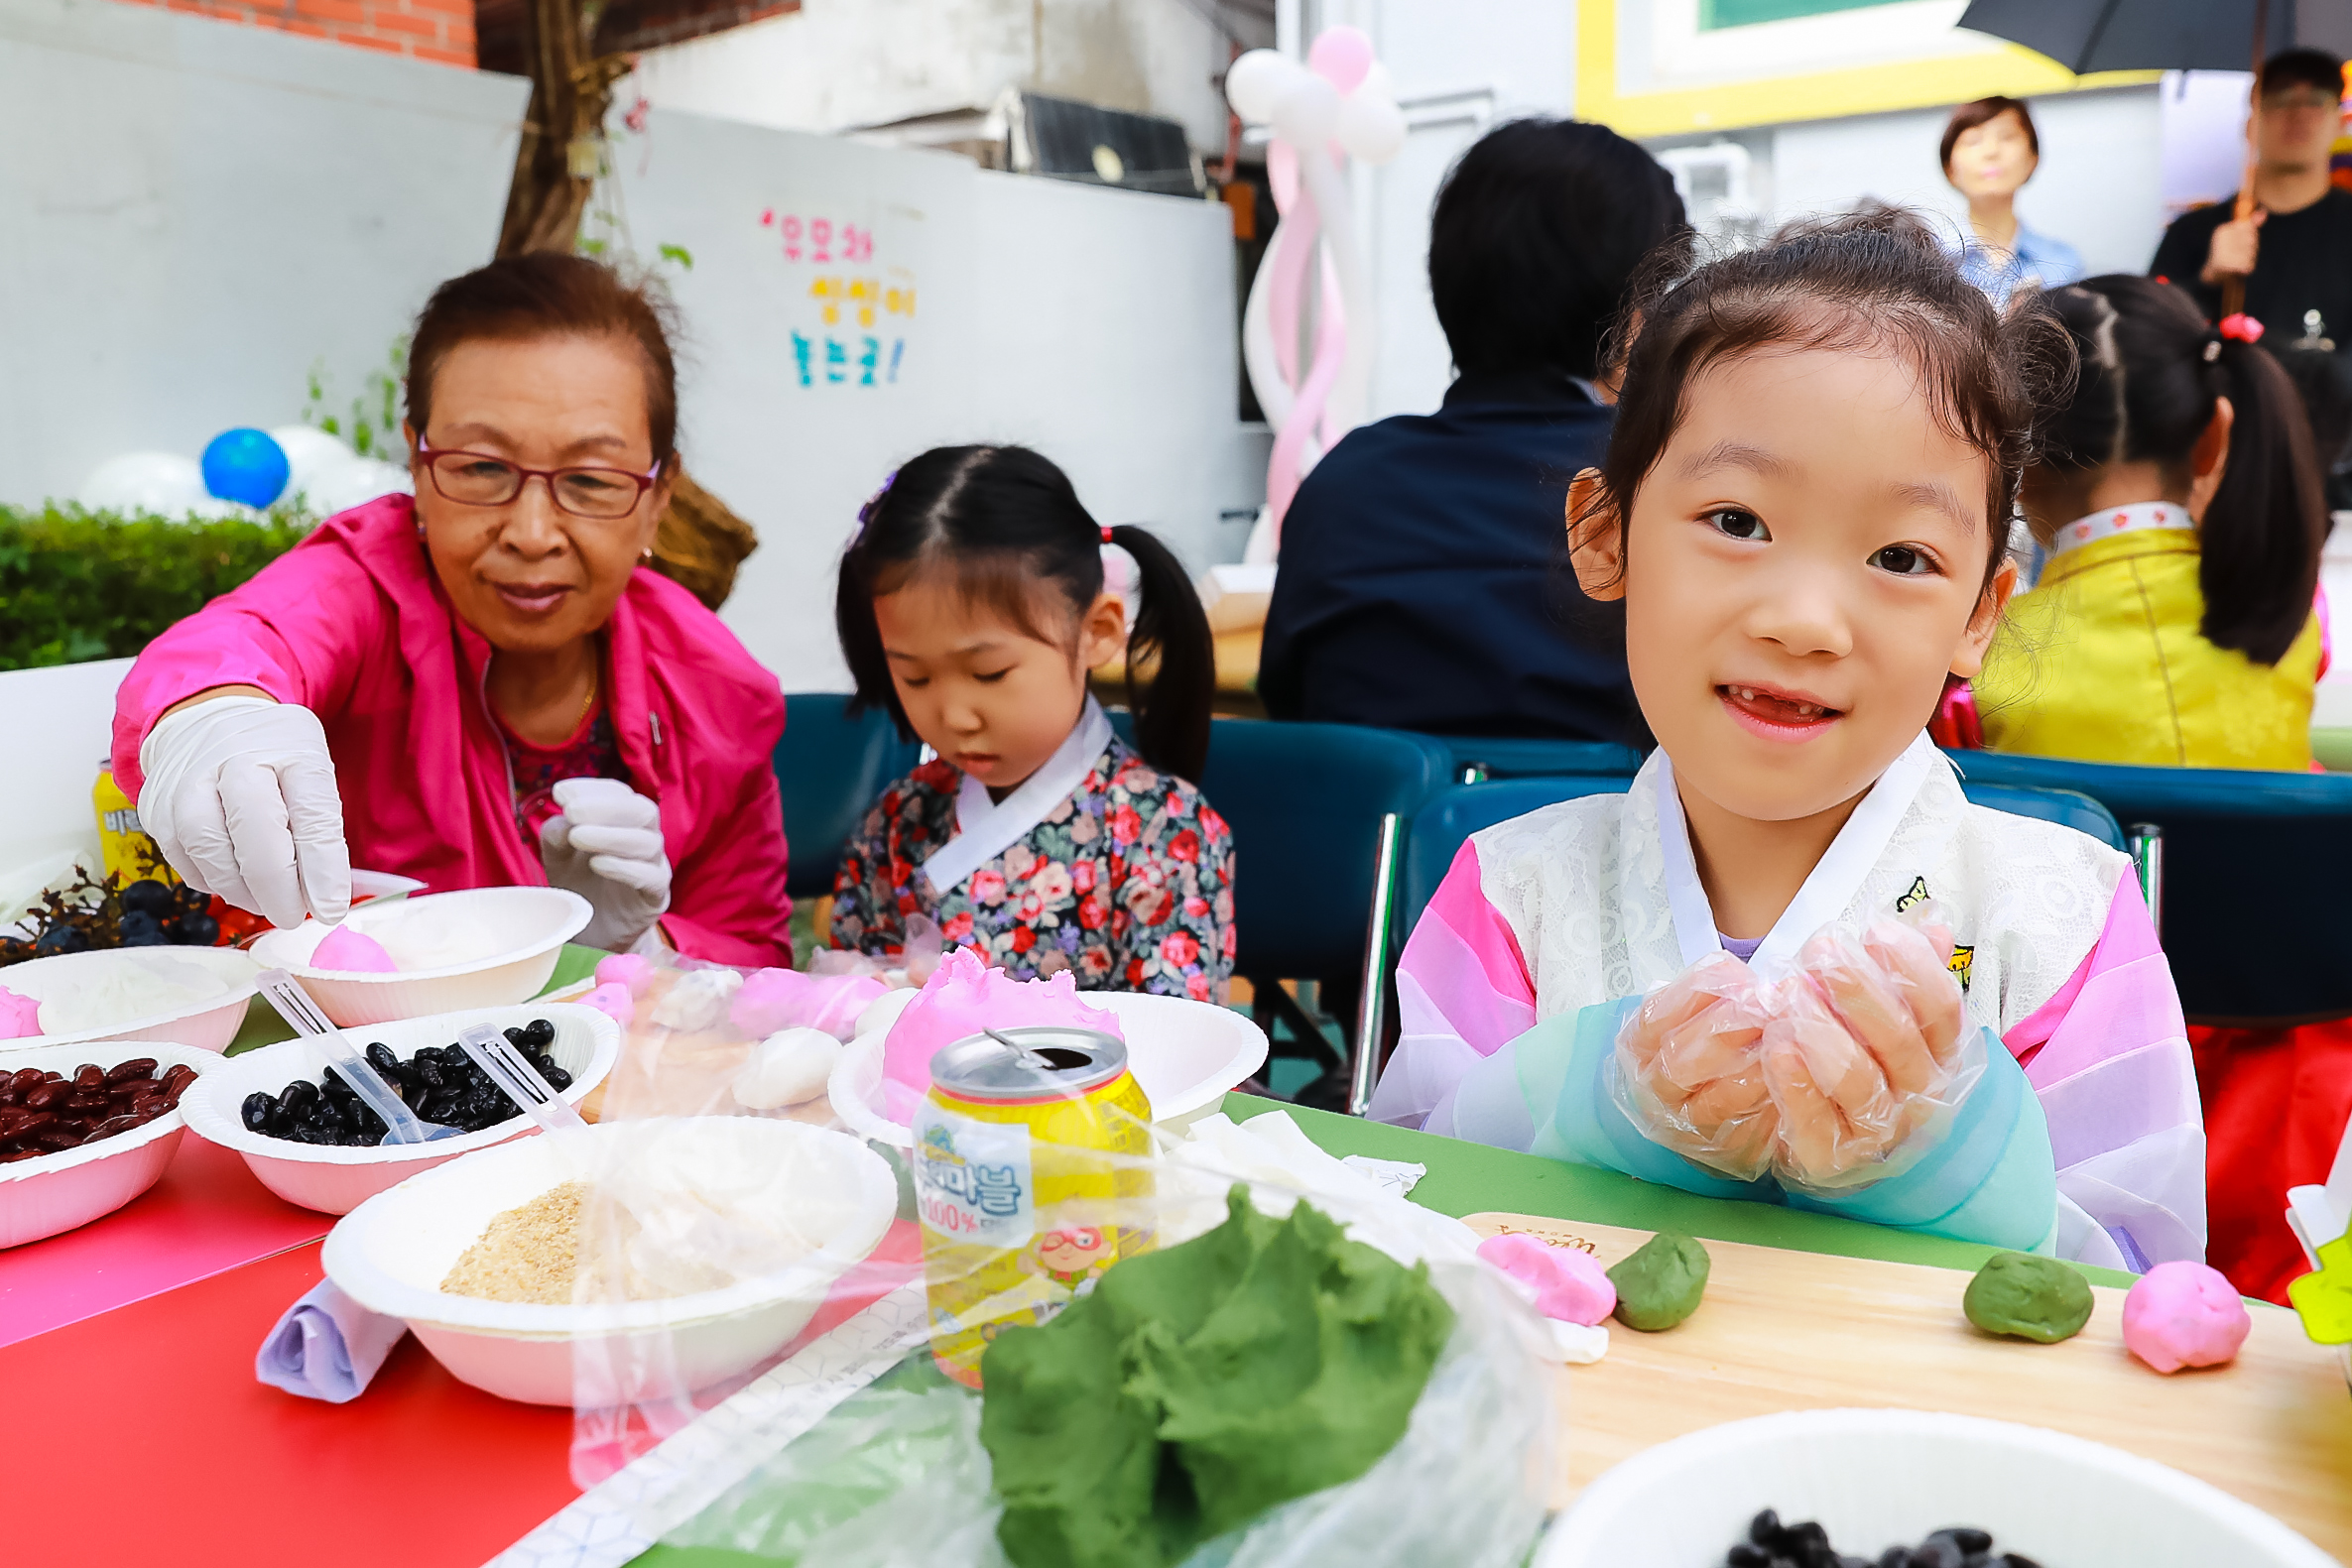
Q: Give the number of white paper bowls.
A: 7